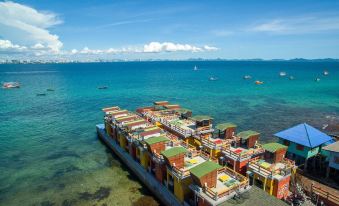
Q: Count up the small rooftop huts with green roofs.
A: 8